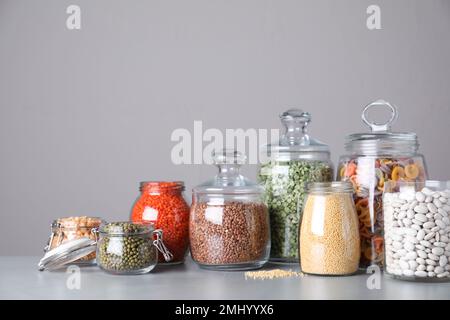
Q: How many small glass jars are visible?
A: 2